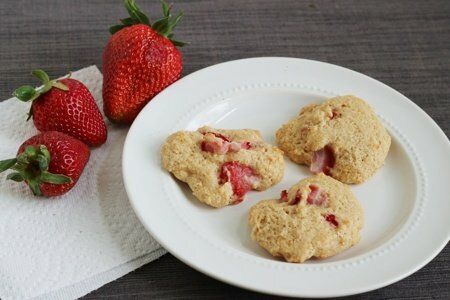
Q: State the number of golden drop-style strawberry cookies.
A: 3